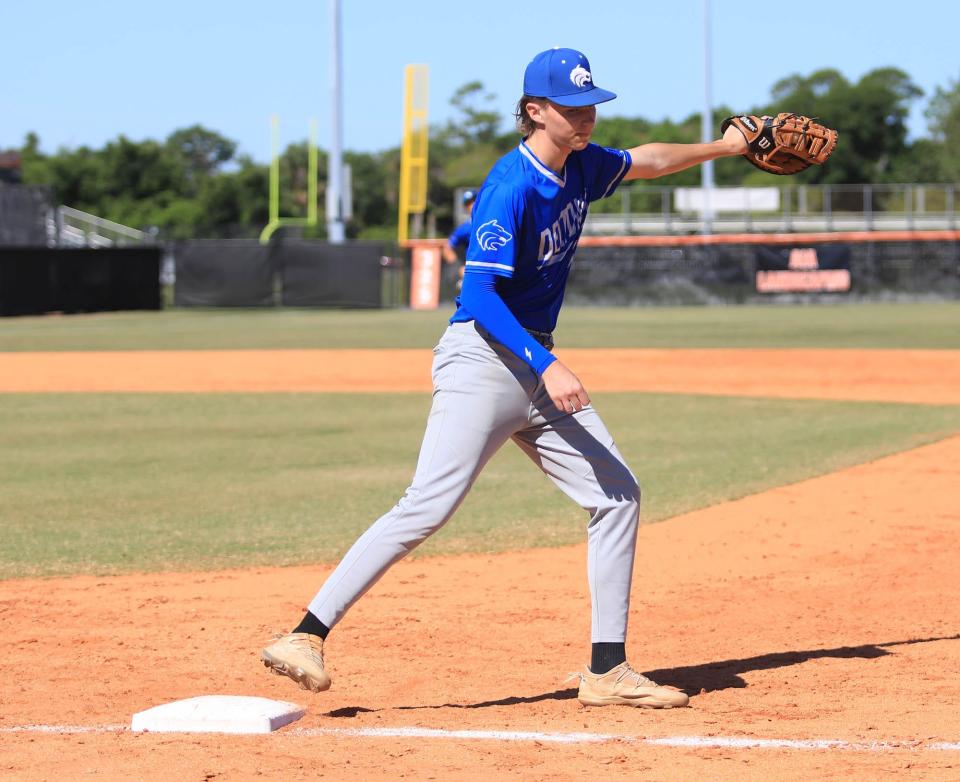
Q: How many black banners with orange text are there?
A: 1